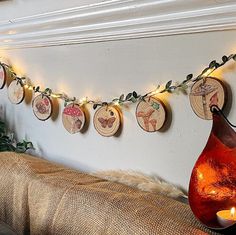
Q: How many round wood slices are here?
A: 7